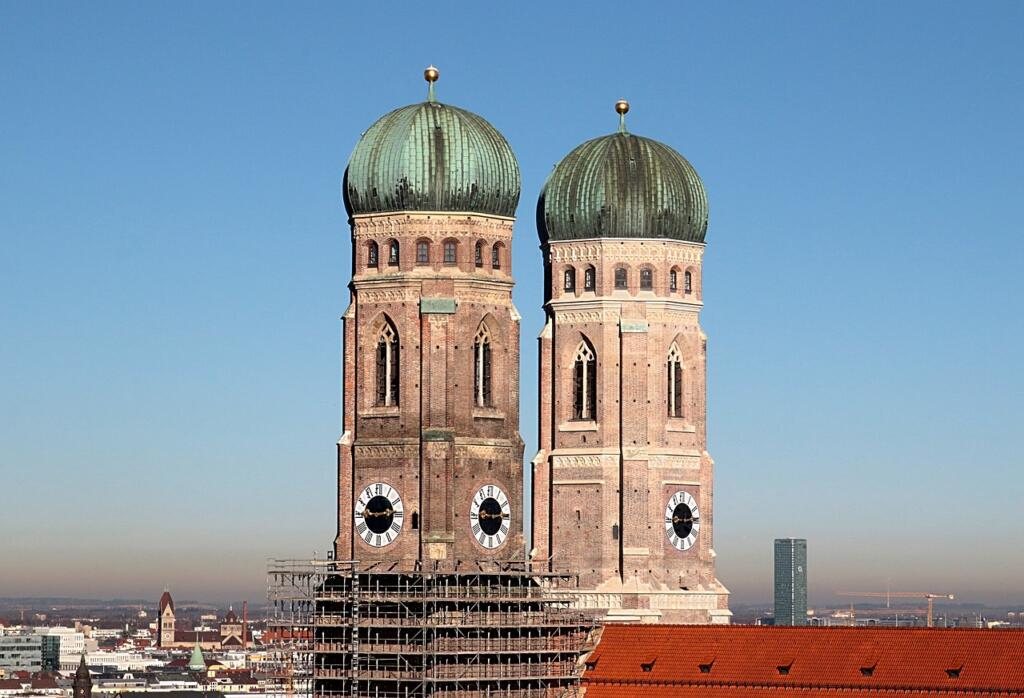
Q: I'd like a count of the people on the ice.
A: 0